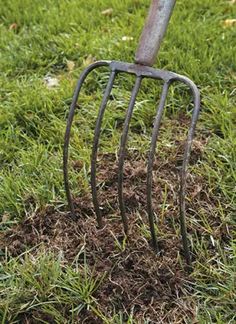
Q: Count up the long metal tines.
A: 5